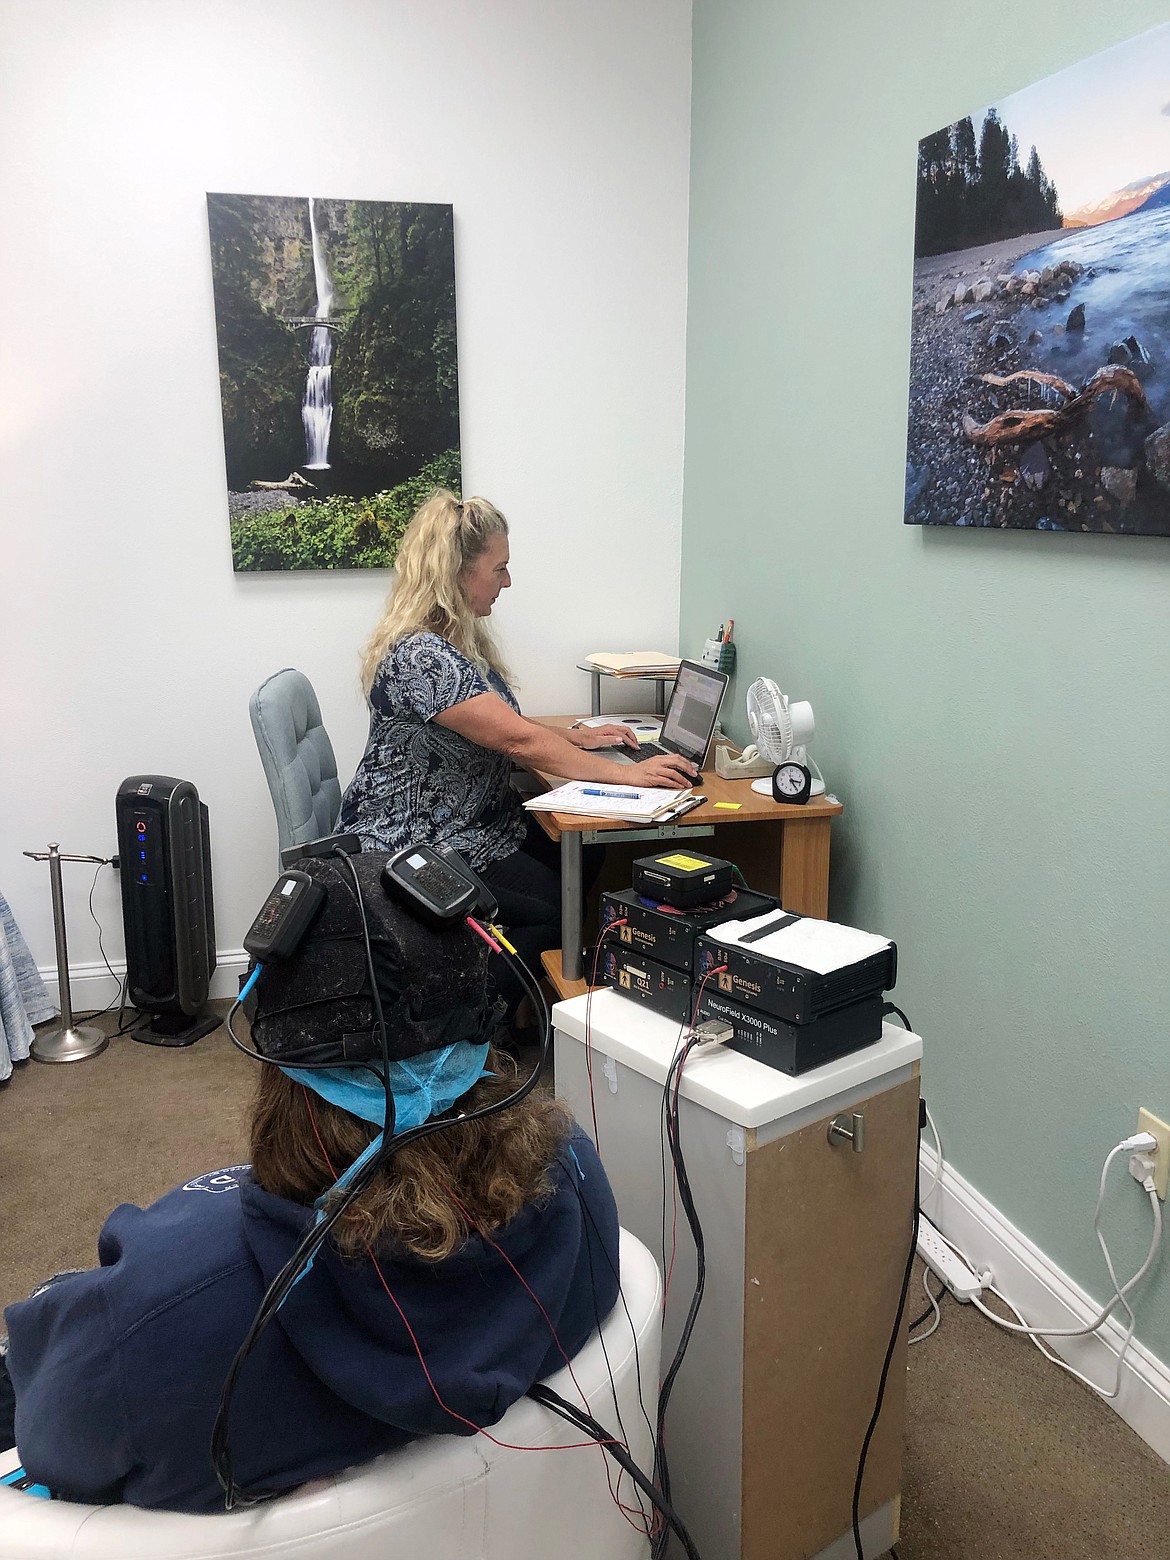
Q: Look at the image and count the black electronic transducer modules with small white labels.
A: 2